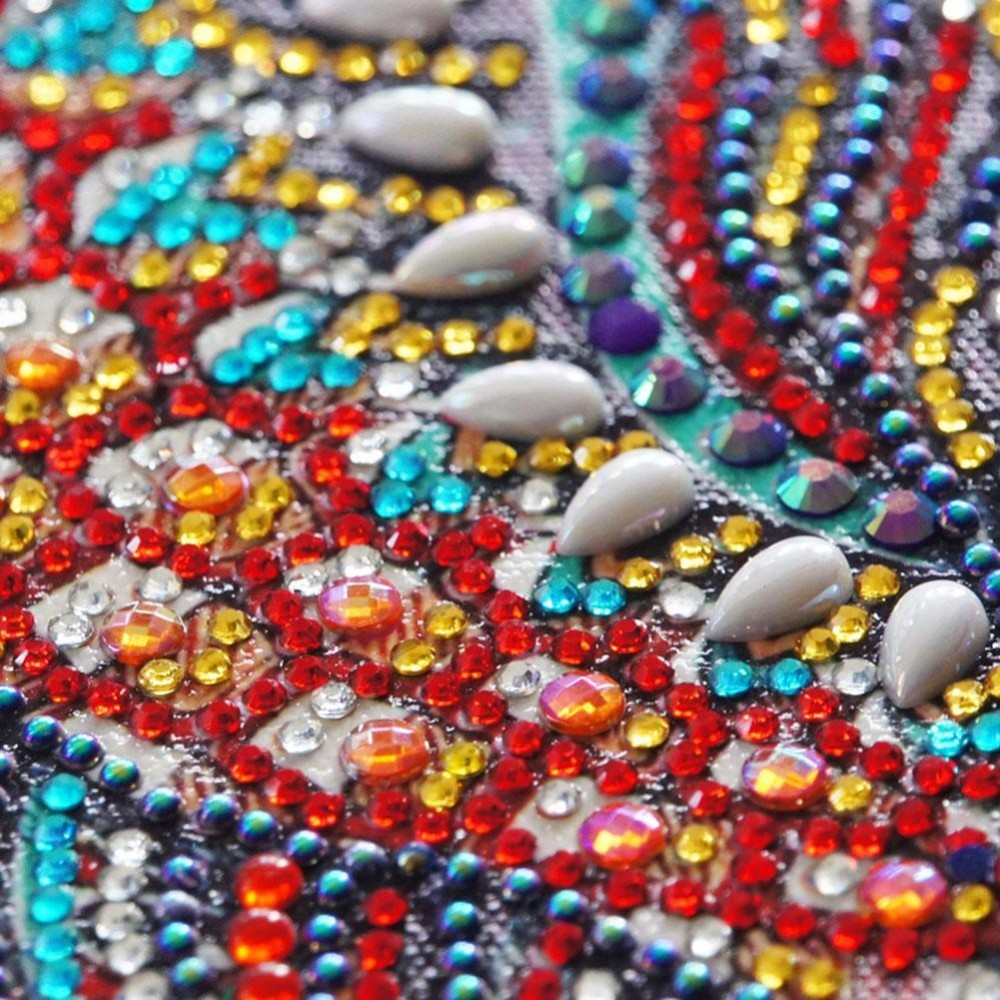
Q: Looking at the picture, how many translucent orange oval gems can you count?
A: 9